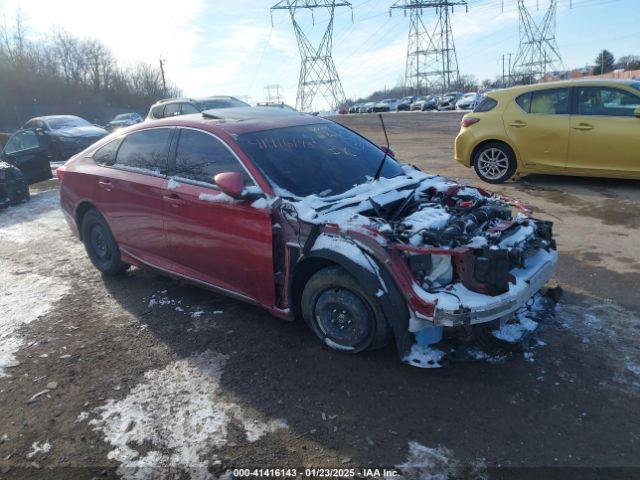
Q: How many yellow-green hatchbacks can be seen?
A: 1